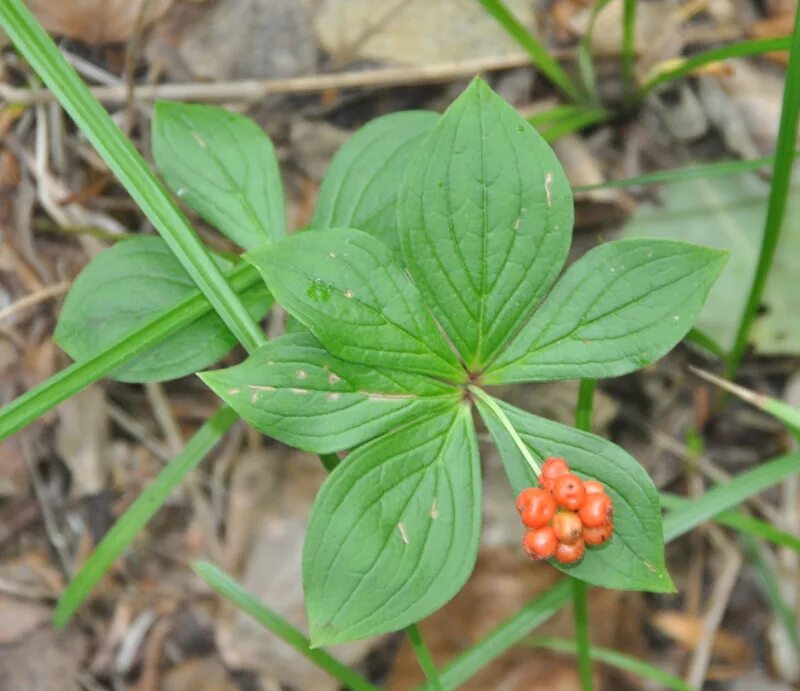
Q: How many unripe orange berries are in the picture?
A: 1